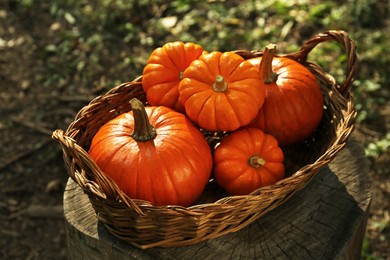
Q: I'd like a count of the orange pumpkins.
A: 5